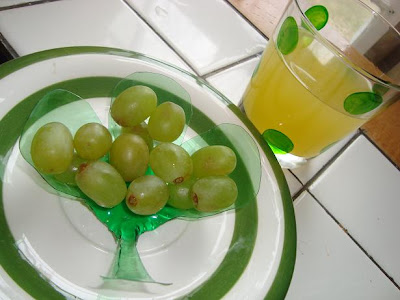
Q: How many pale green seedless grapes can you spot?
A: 13